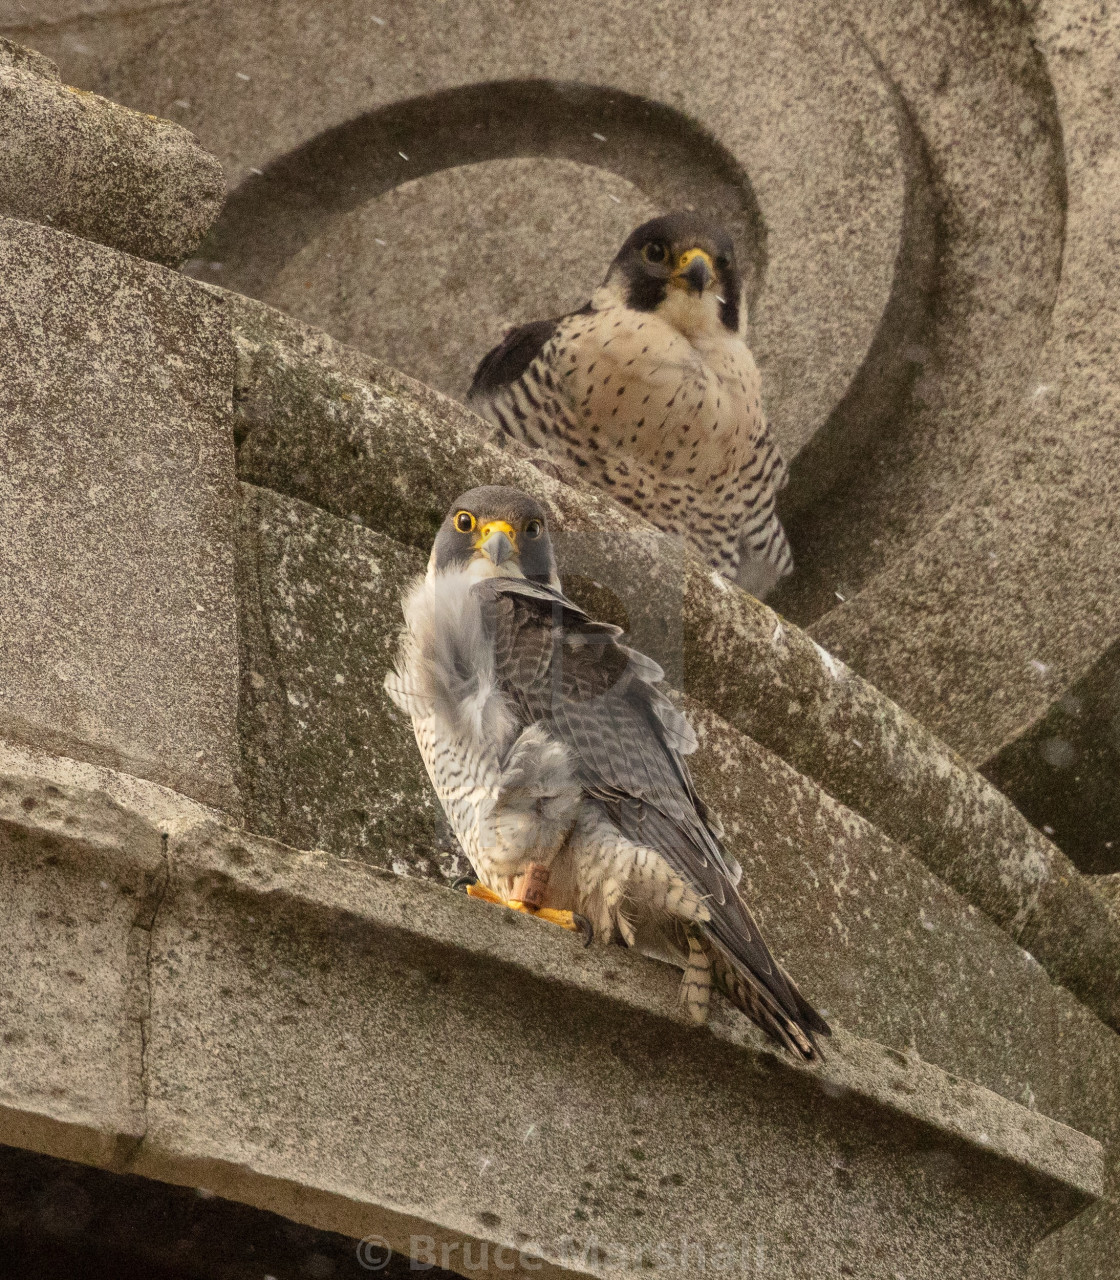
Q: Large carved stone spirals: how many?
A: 1